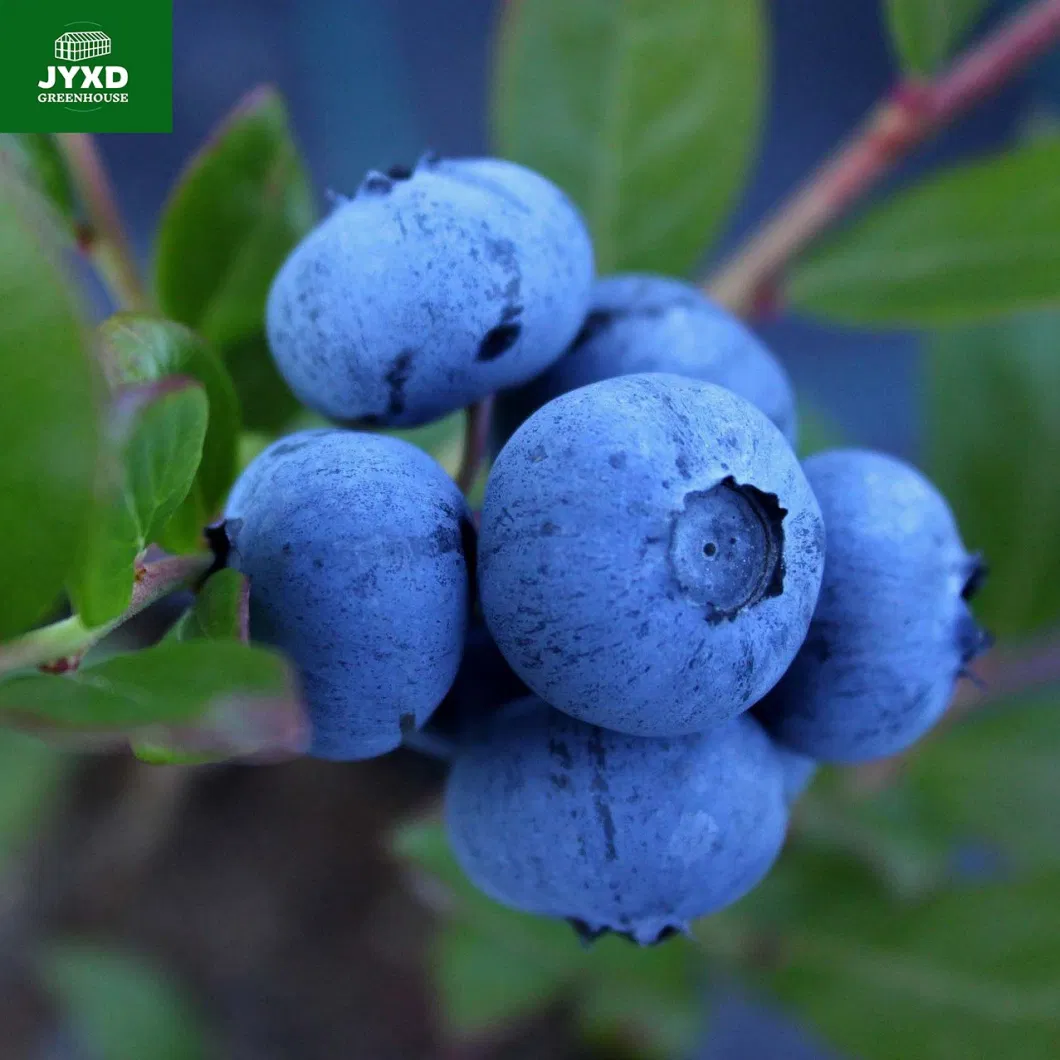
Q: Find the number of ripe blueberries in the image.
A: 6